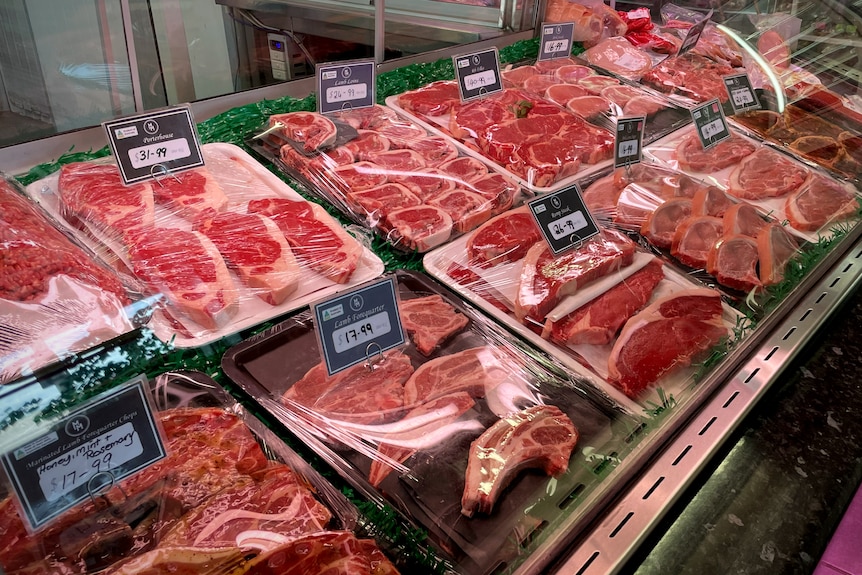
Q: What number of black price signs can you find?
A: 11